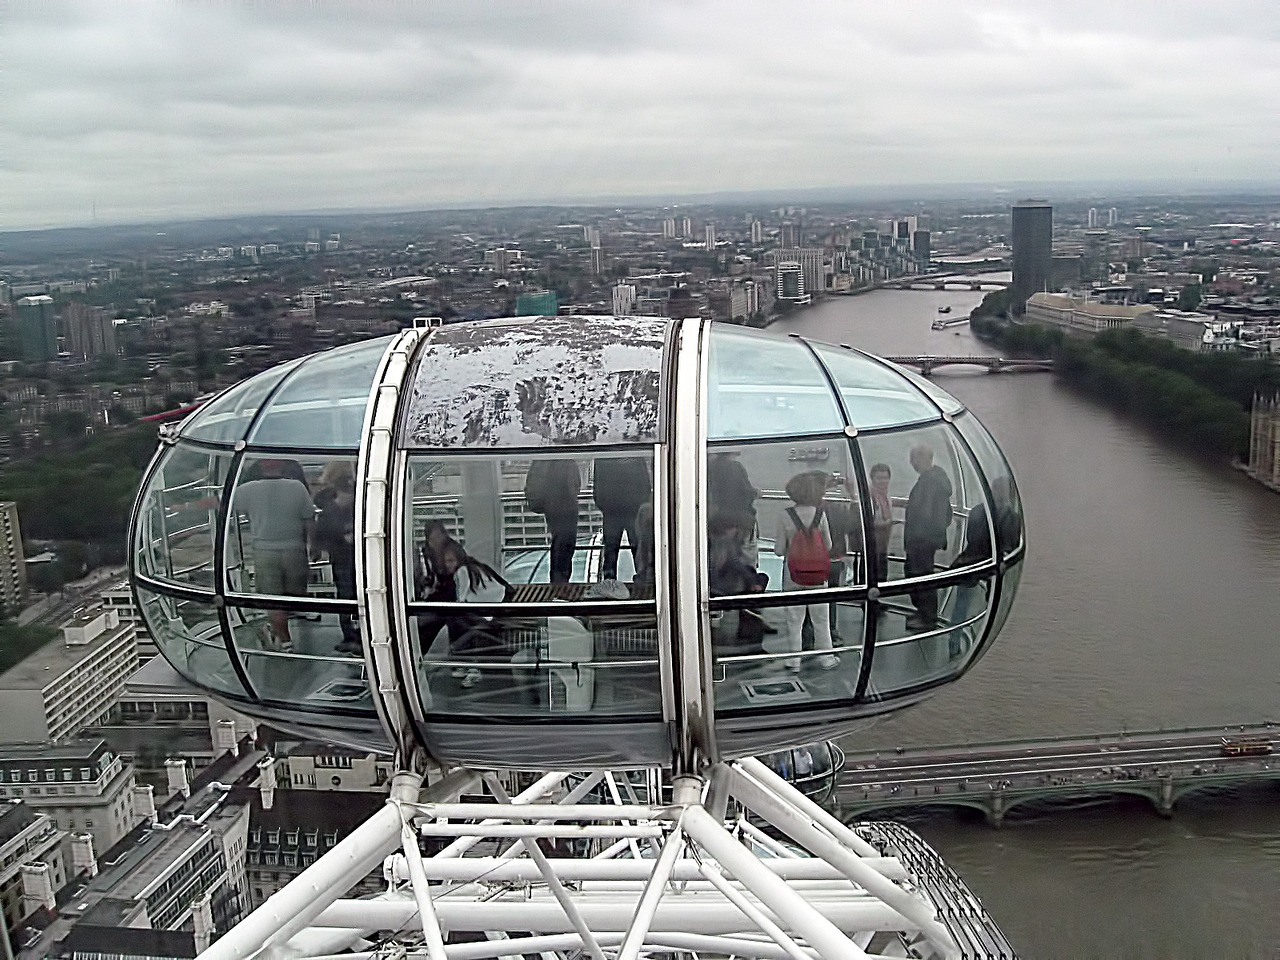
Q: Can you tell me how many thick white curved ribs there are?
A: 2